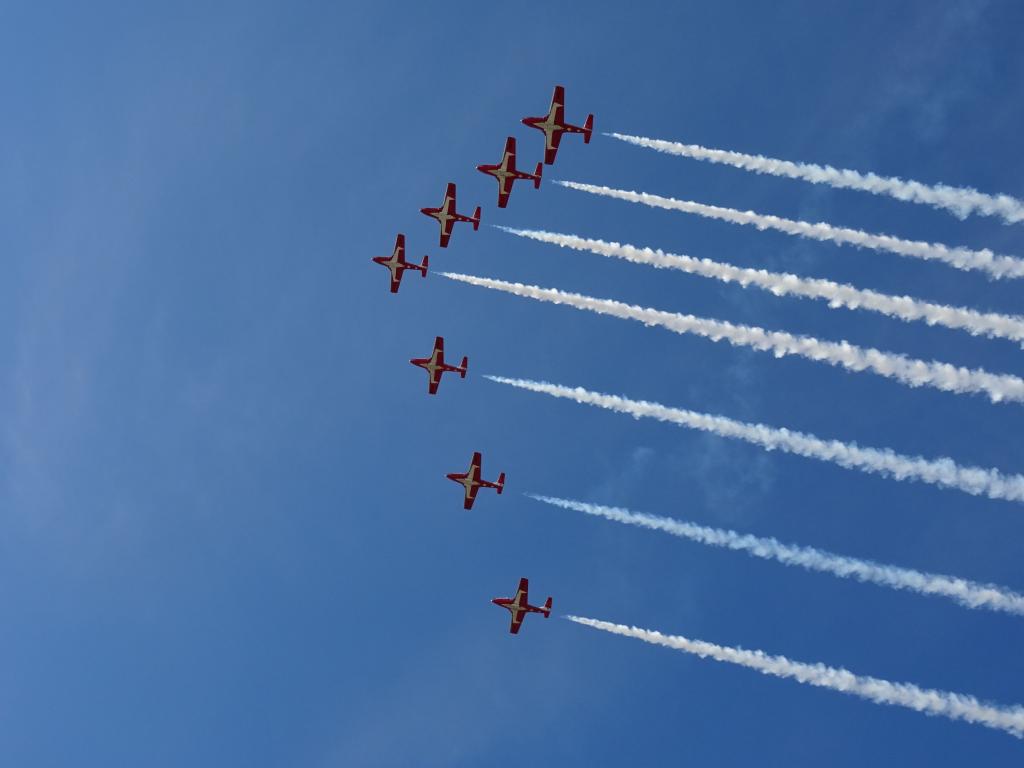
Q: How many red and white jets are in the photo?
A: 7